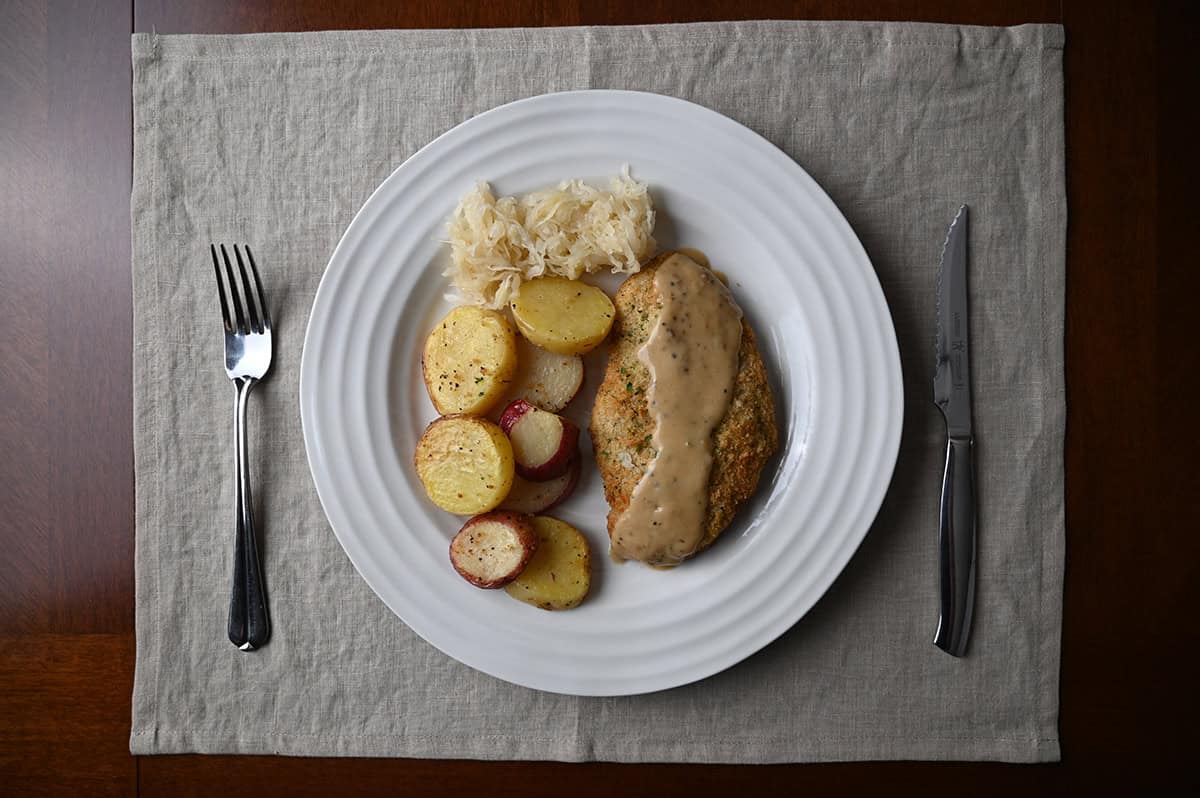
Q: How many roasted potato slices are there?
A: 8